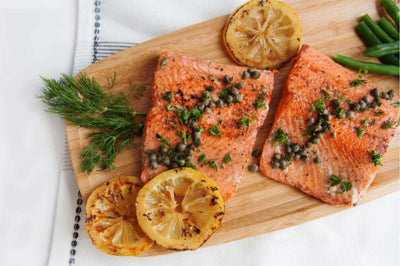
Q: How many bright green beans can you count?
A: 6